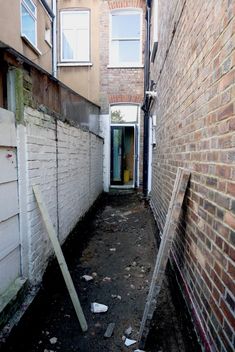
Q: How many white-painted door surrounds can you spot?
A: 1